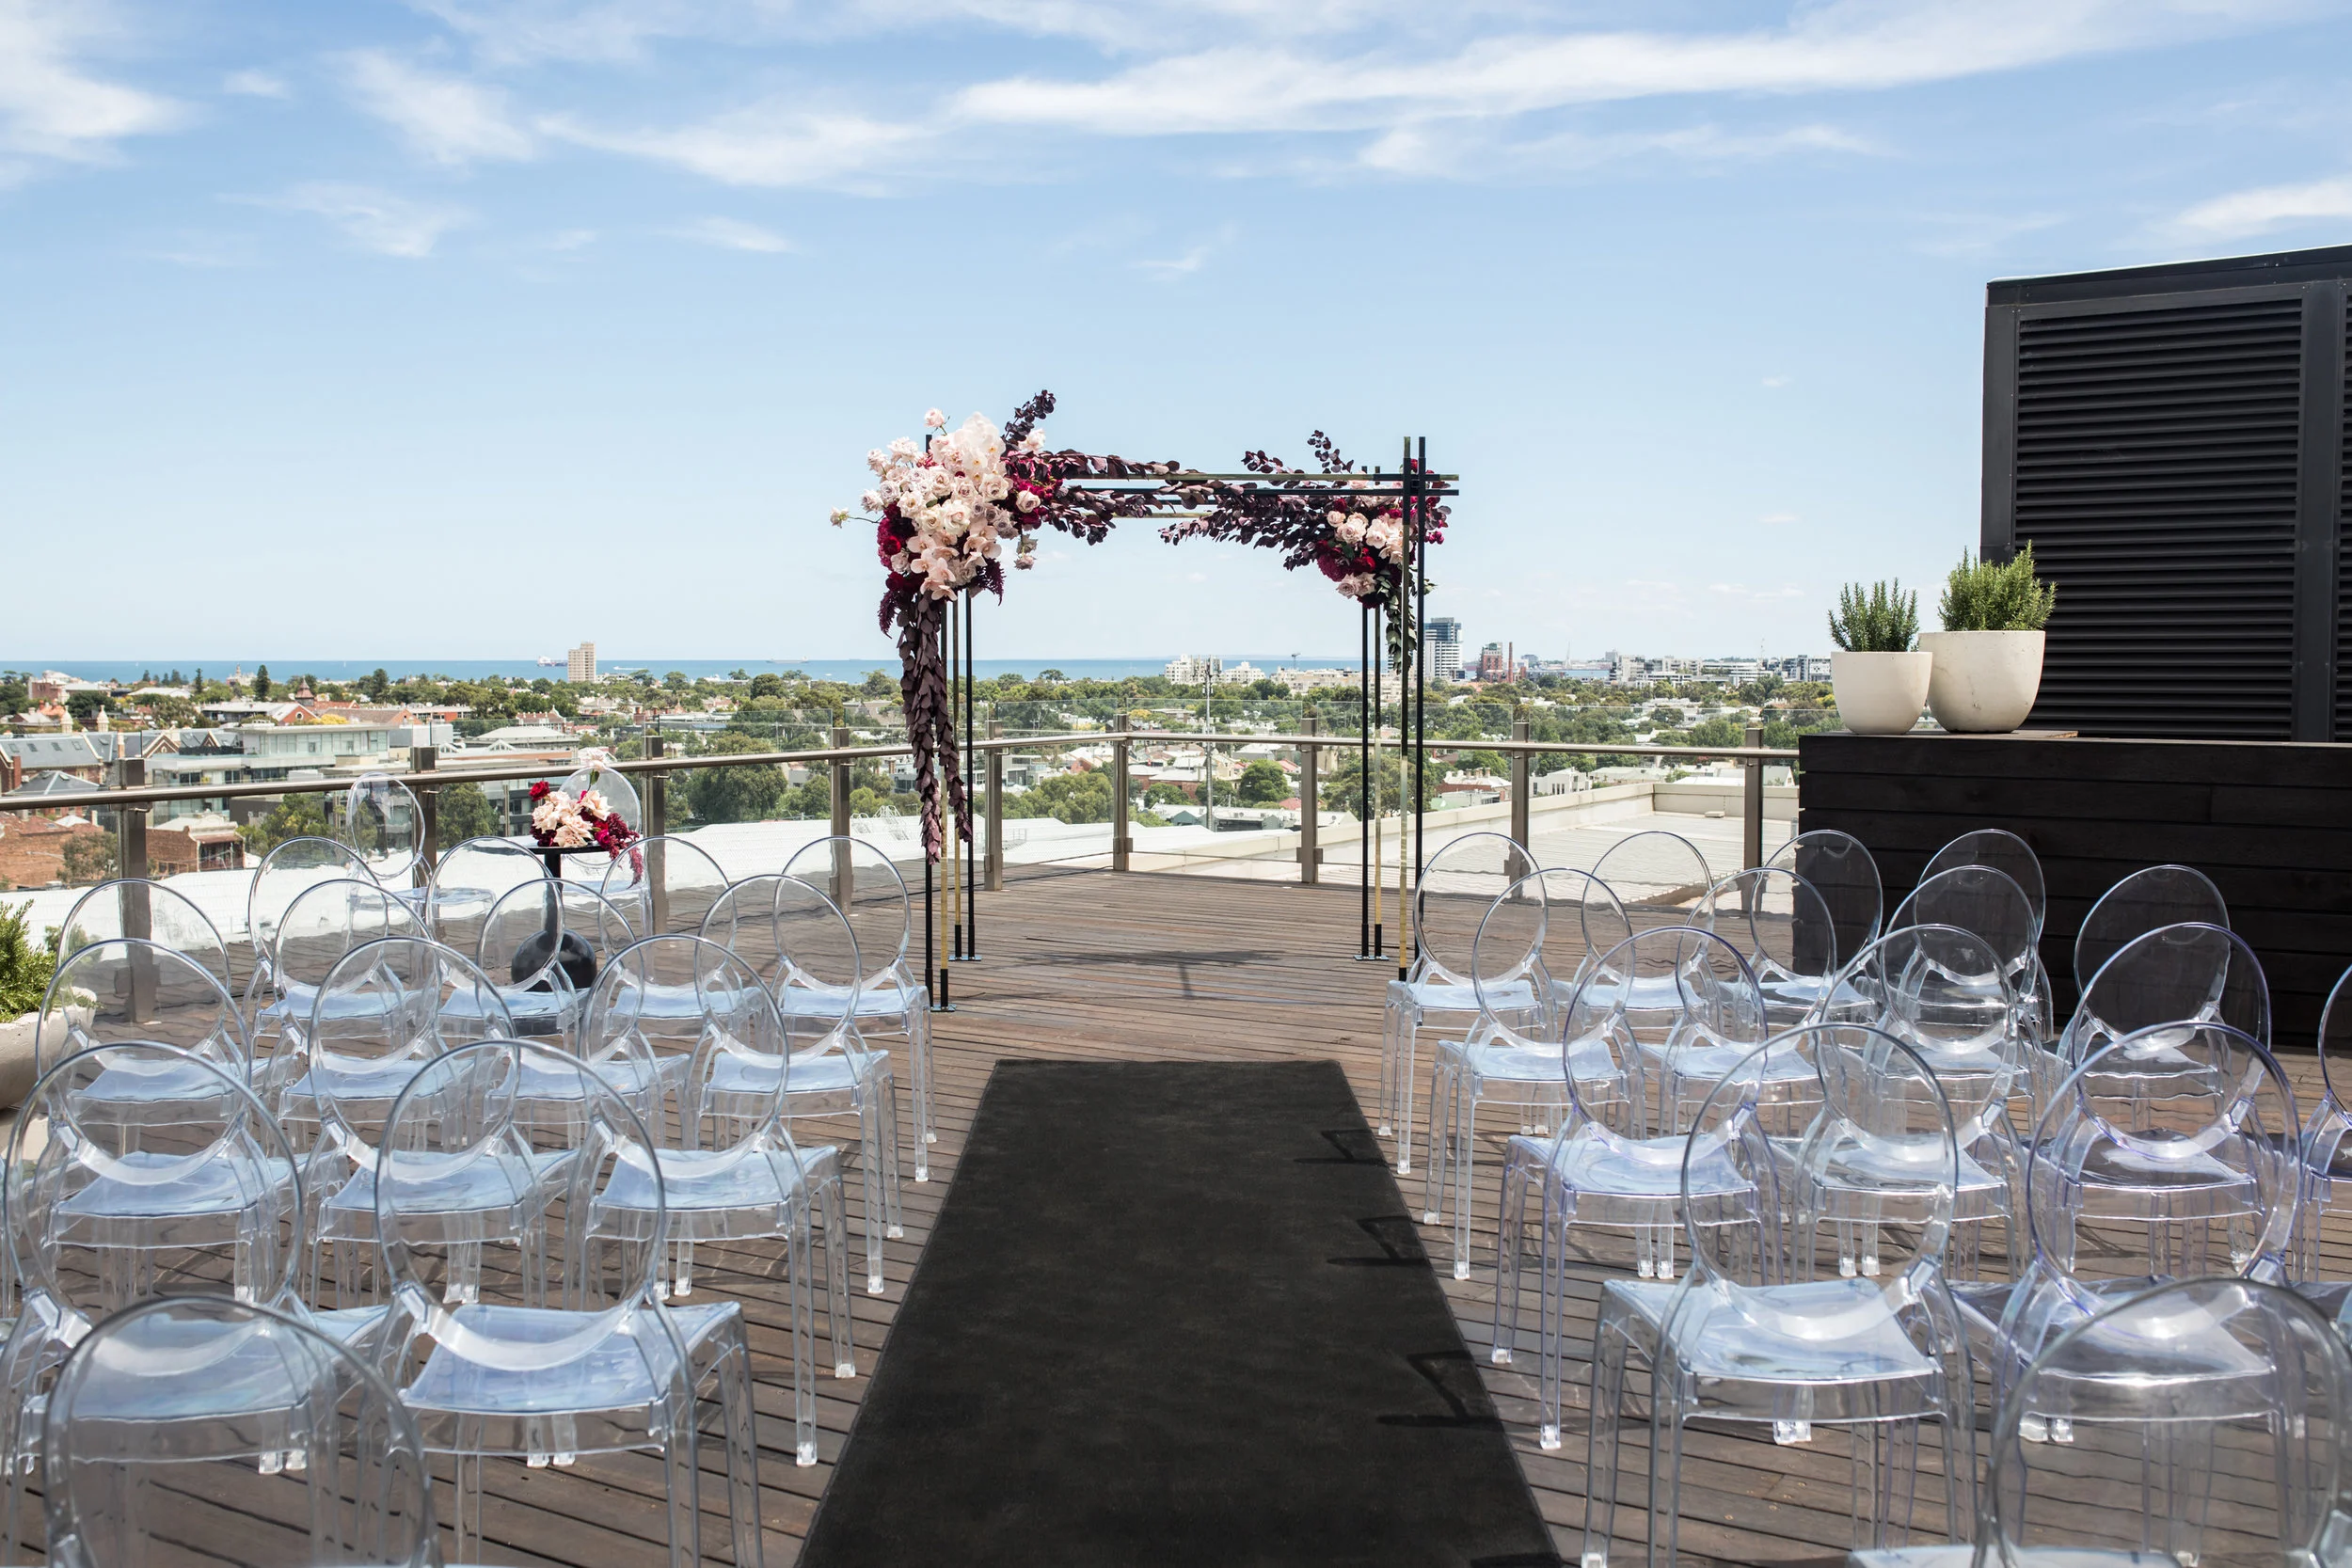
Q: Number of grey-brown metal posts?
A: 9